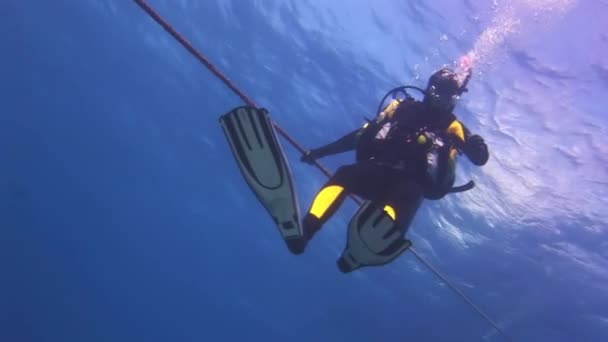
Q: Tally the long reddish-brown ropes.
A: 1